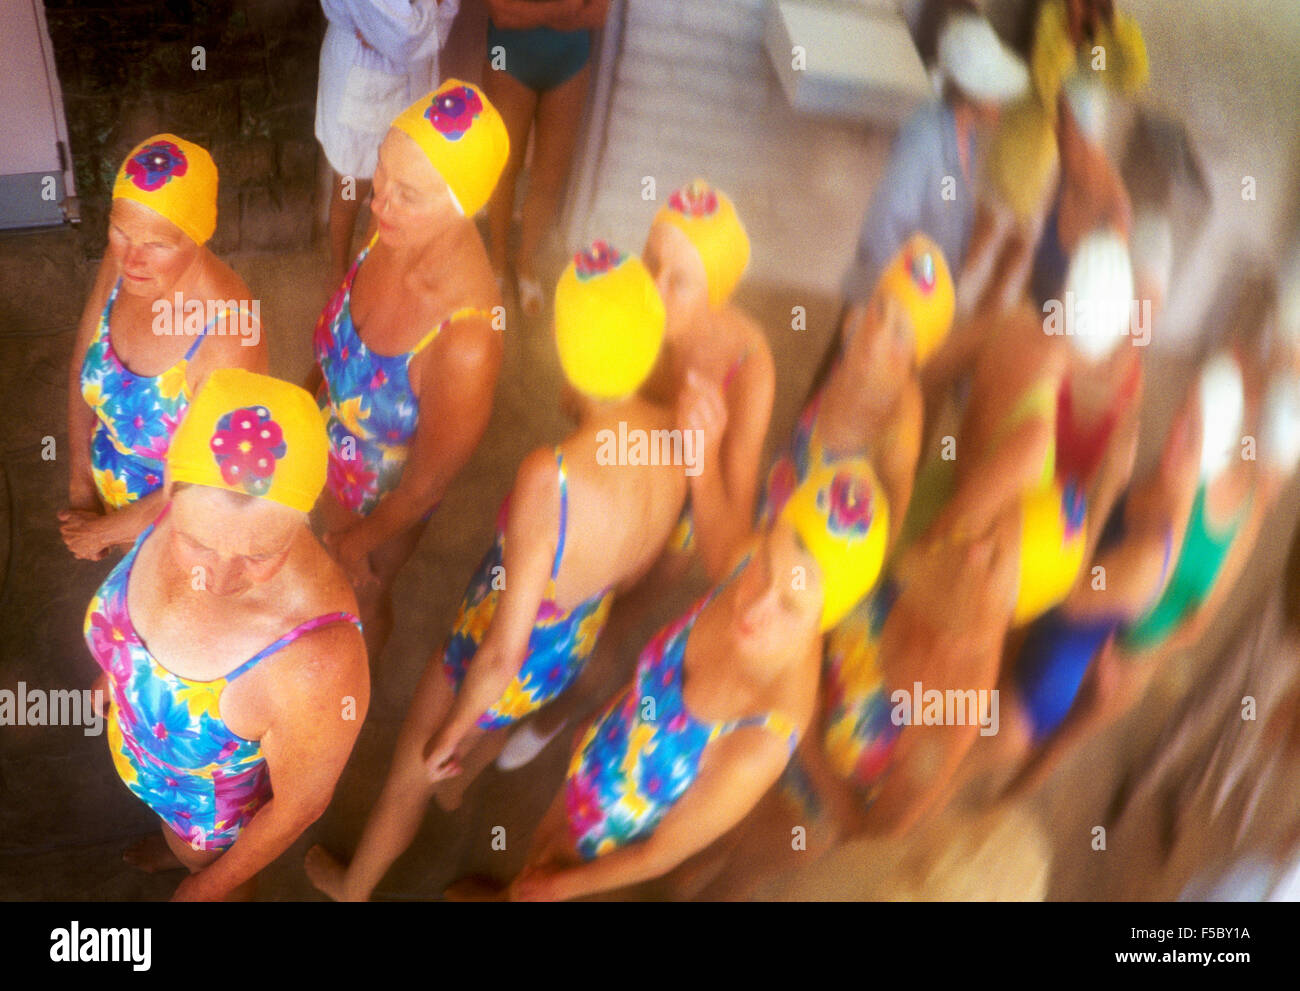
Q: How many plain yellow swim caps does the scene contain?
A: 0